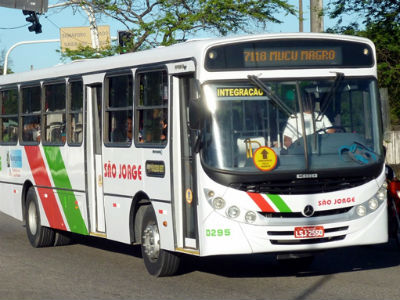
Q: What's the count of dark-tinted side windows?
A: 6